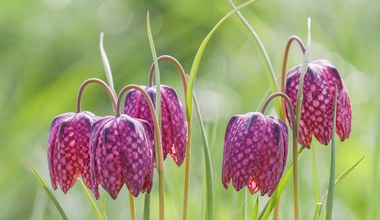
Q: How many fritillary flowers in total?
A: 5